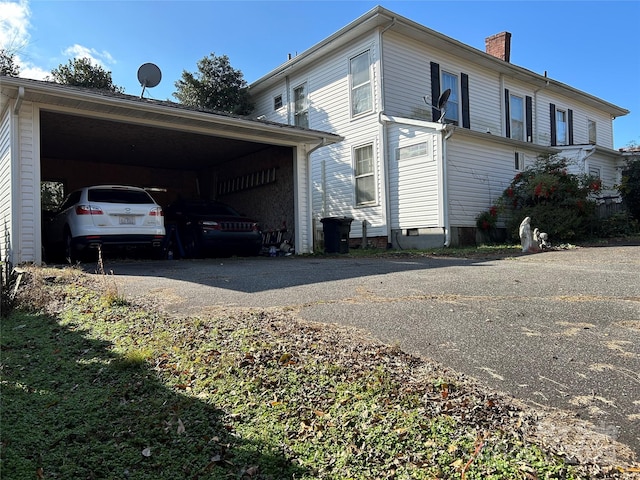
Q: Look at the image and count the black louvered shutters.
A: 6